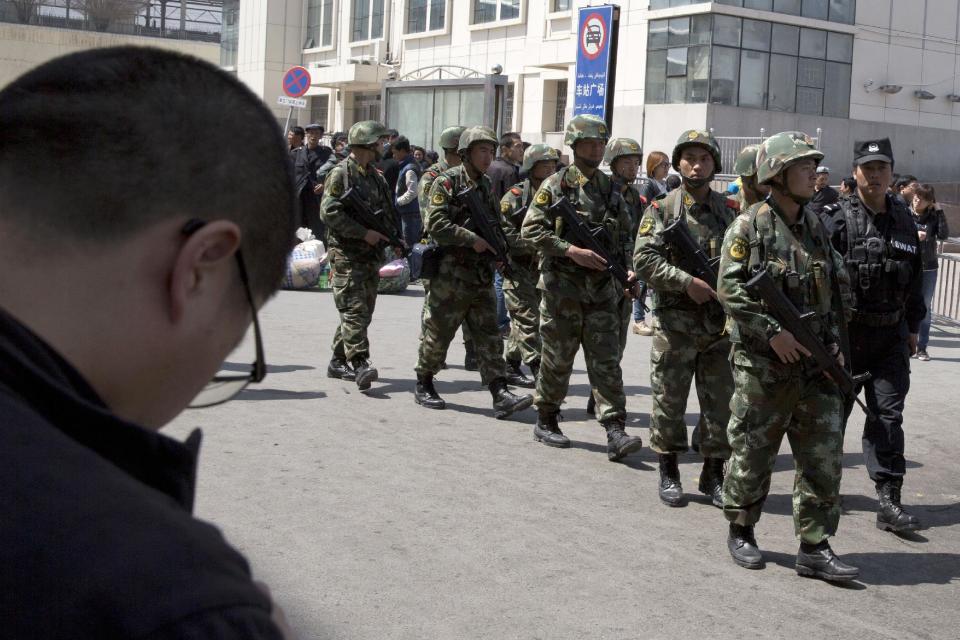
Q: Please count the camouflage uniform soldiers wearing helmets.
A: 9